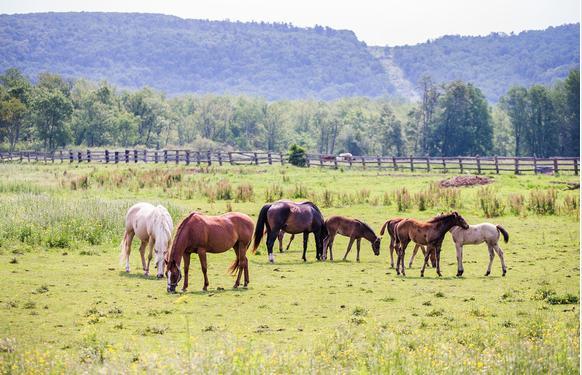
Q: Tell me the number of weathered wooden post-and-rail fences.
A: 1